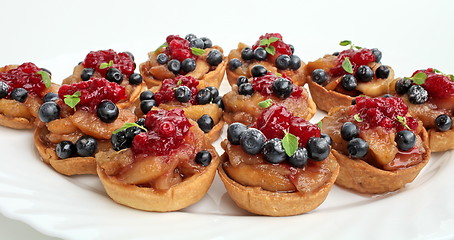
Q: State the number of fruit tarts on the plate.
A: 12